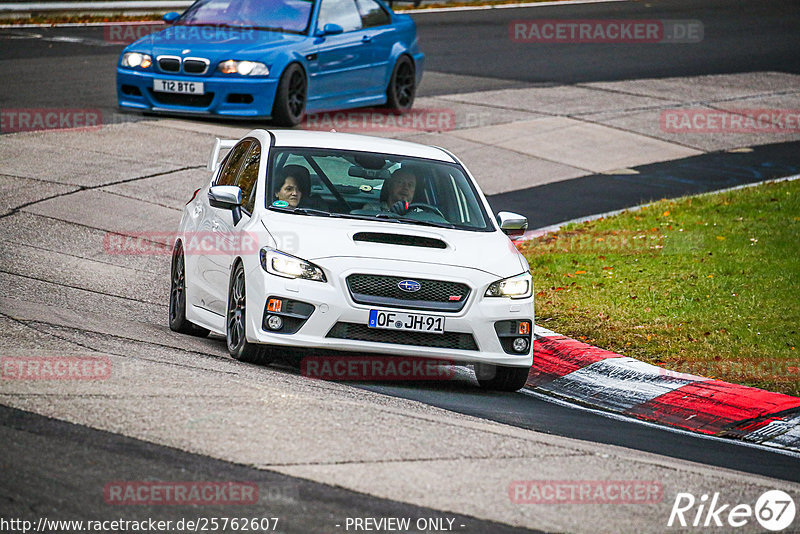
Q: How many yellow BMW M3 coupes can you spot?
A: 0